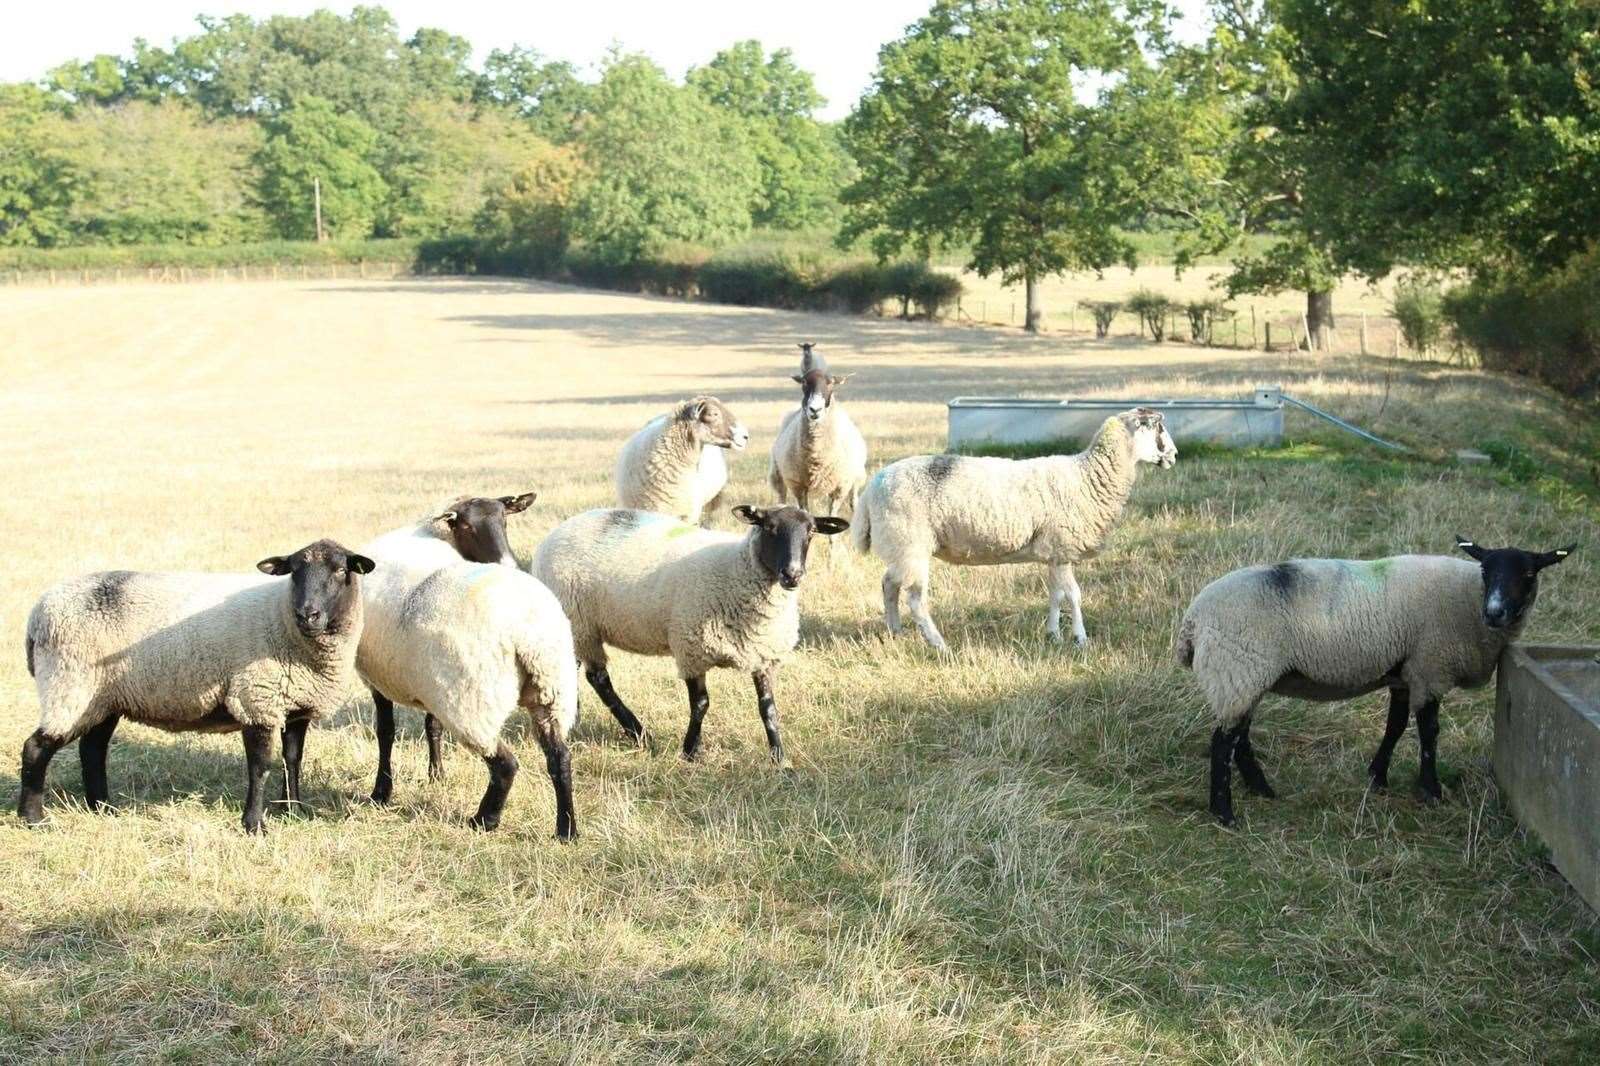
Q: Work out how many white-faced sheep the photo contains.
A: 1